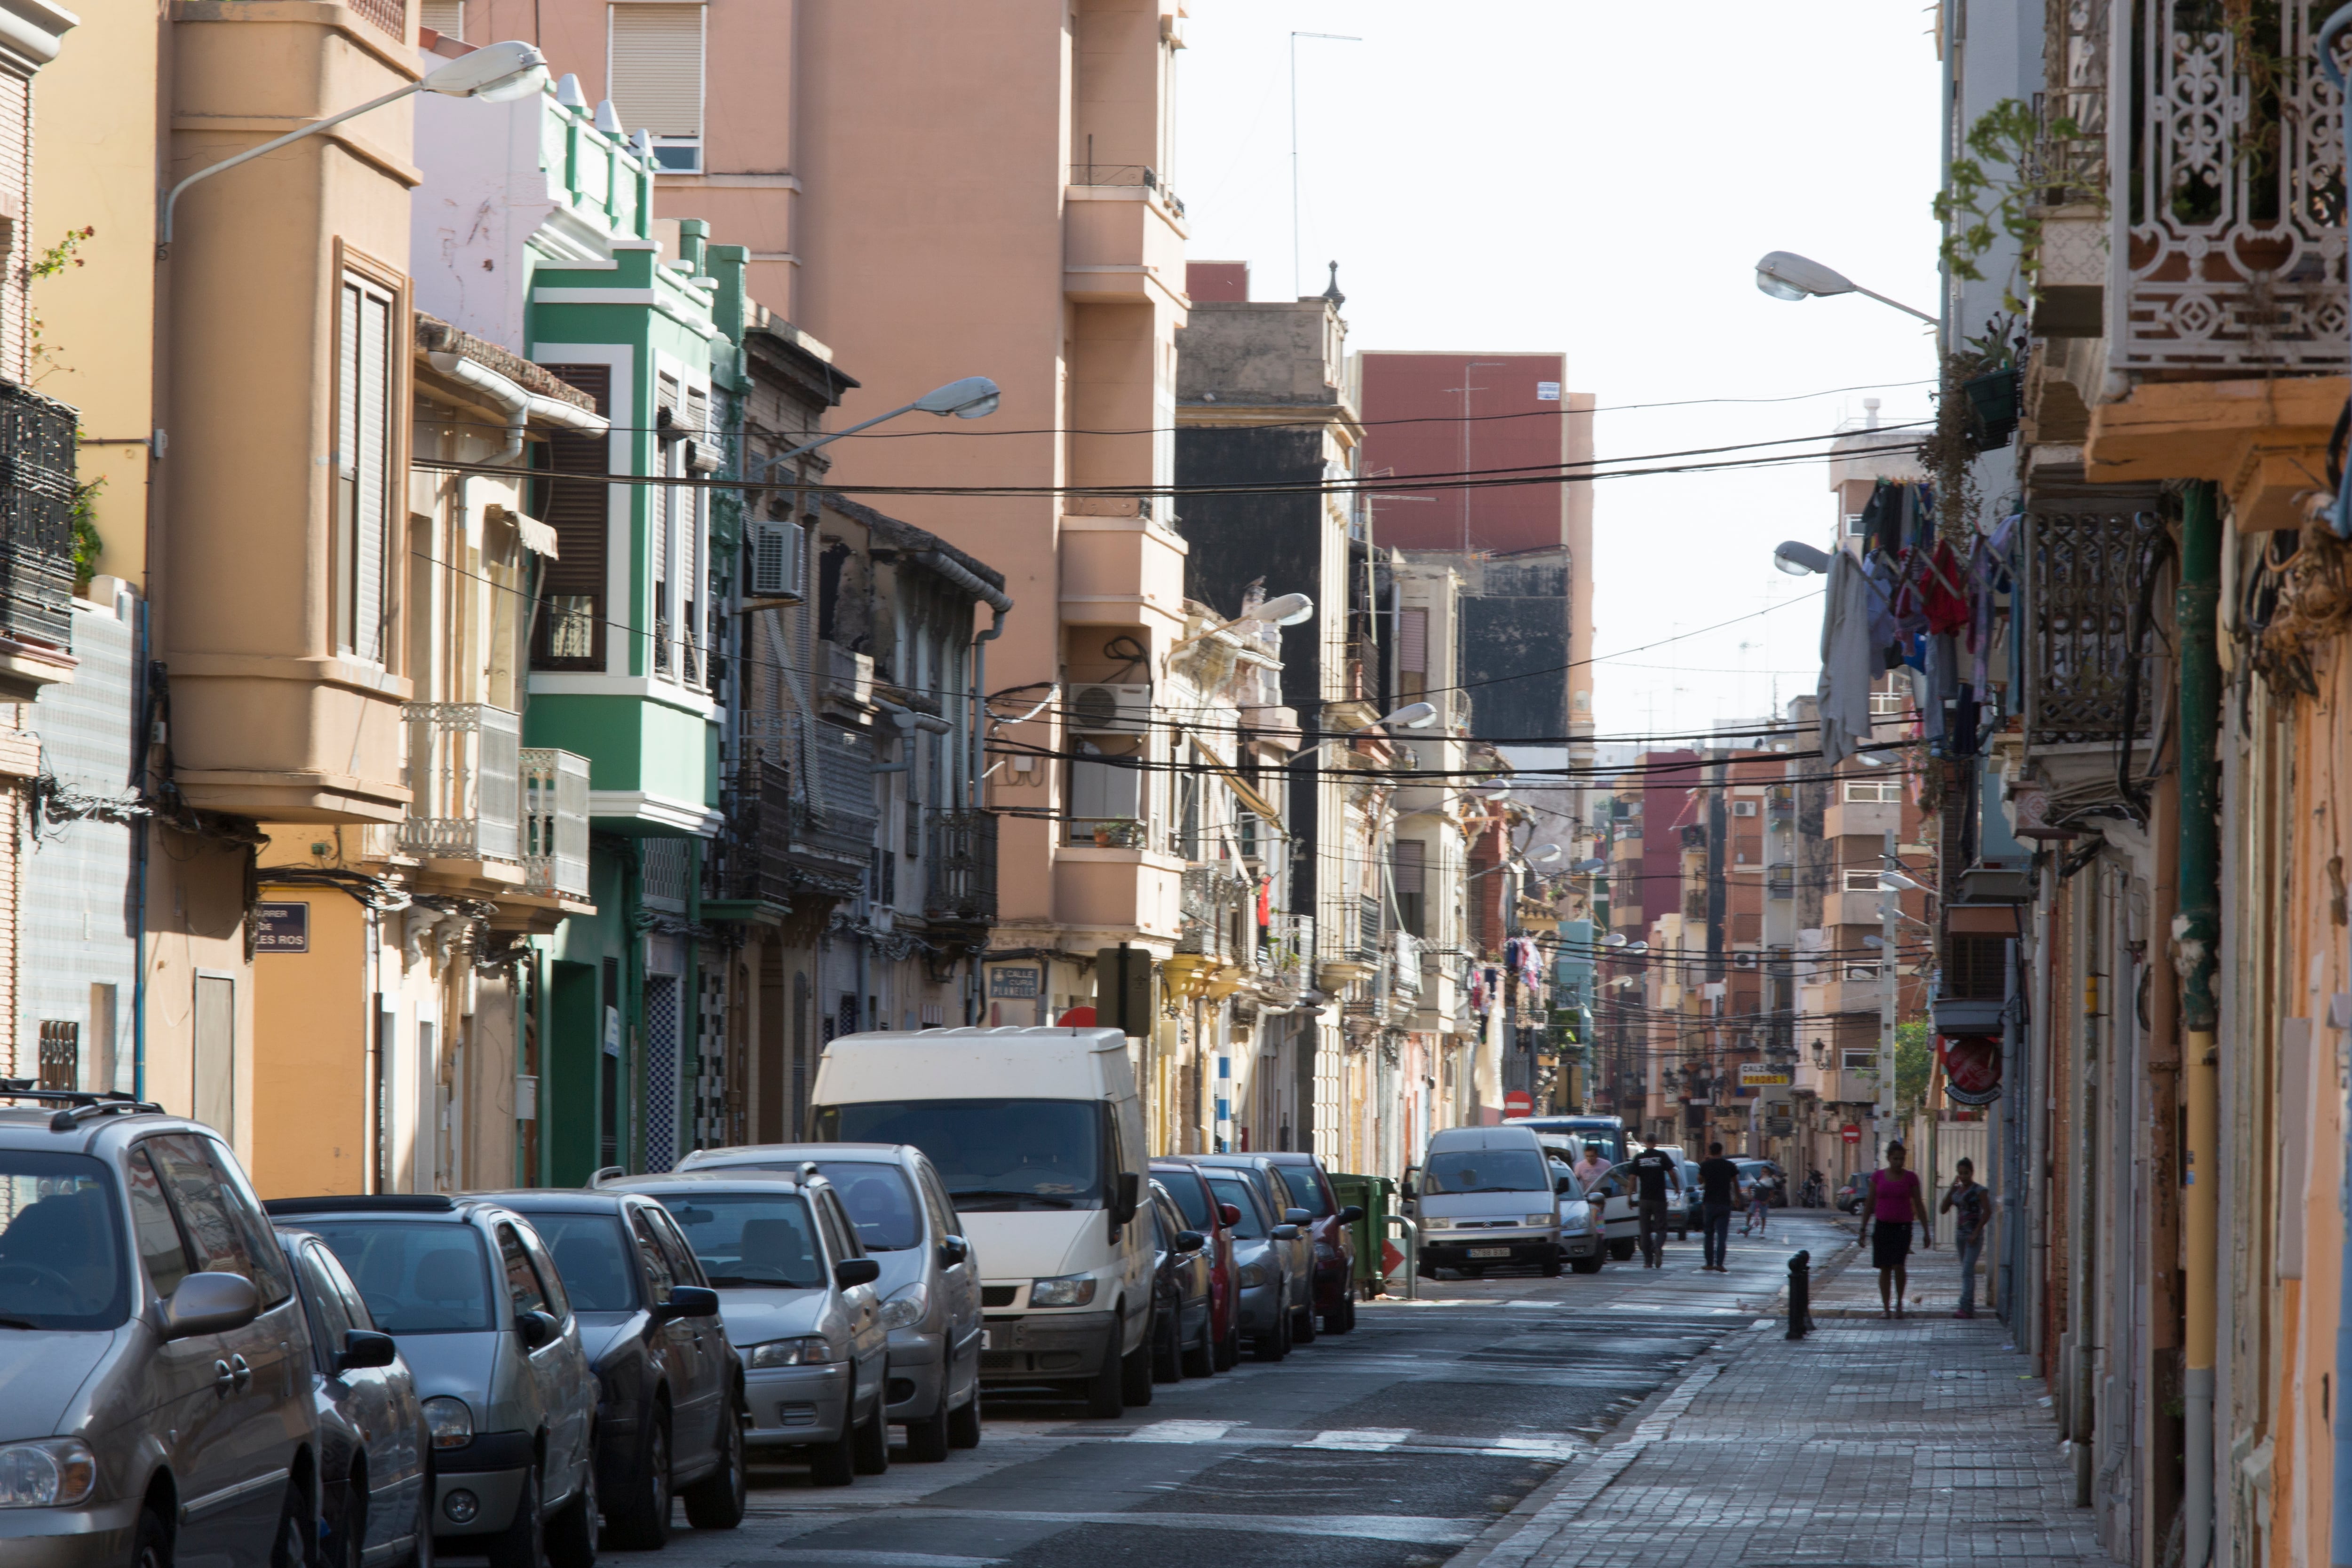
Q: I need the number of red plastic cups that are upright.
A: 0